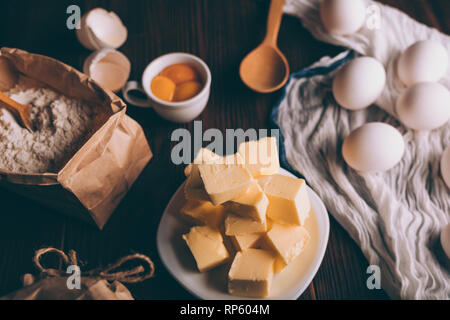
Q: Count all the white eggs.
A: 7